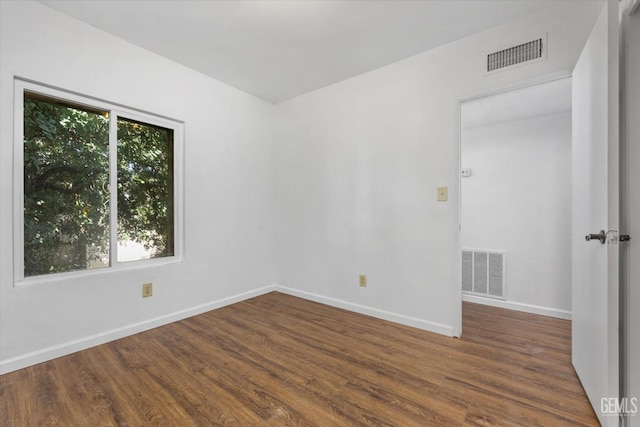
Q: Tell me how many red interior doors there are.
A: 0